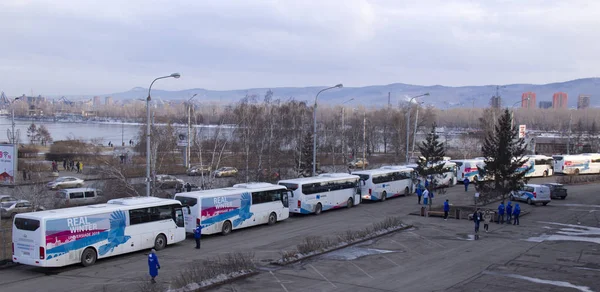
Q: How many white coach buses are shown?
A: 8